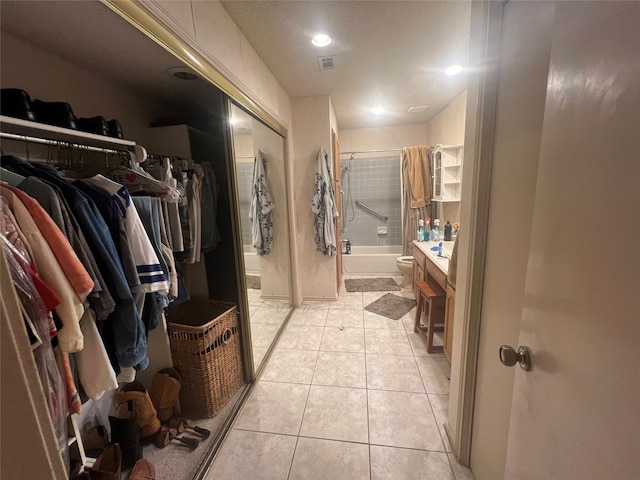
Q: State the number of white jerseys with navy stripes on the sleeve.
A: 1